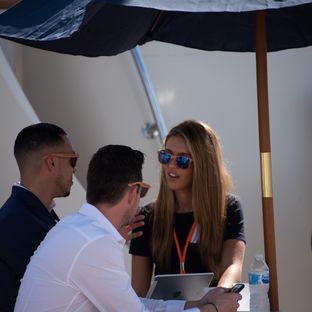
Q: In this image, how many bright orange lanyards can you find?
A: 1